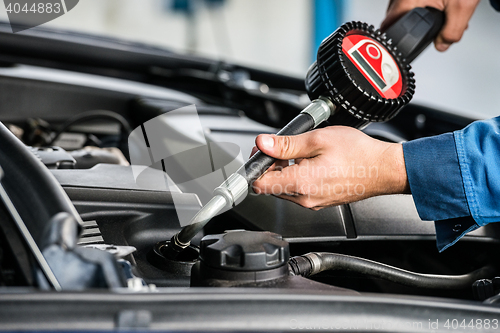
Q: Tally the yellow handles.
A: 0